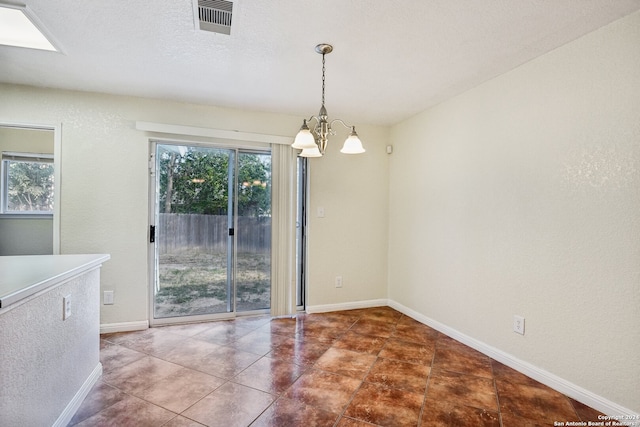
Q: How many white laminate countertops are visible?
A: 1